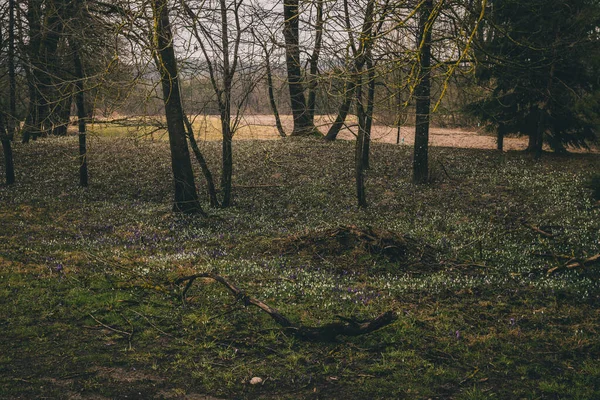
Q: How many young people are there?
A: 0